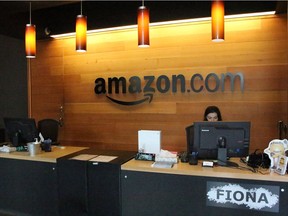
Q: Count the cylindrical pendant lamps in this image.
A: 4